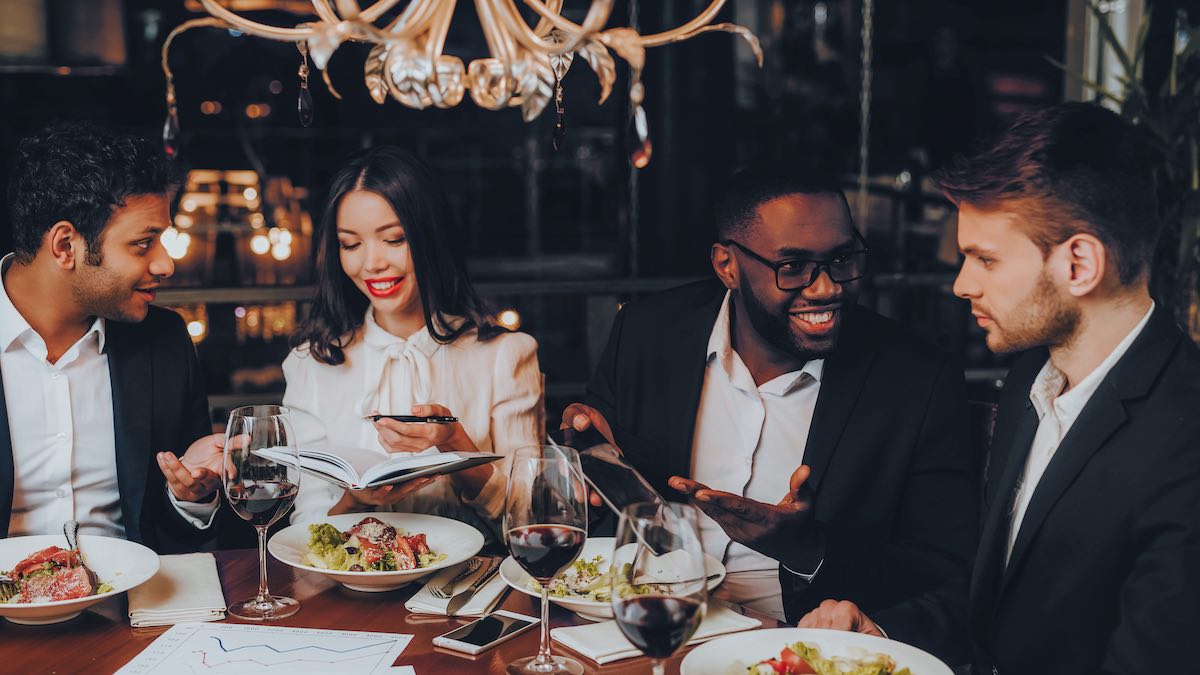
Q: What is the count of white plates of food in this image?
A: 4